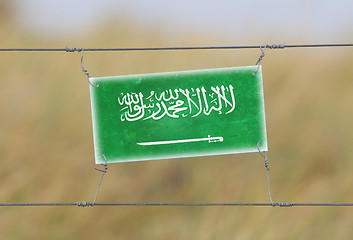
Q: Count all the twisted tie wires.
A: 4